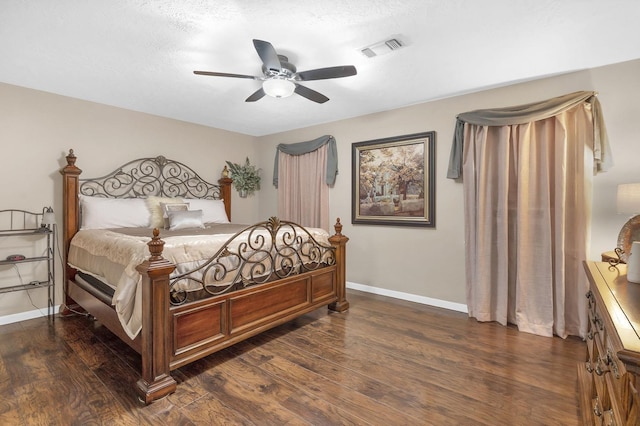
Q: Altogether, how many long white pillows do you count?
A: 2